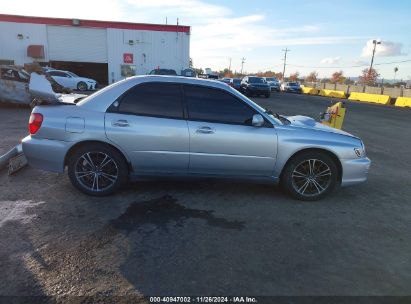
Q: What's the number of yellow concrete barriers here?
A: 4